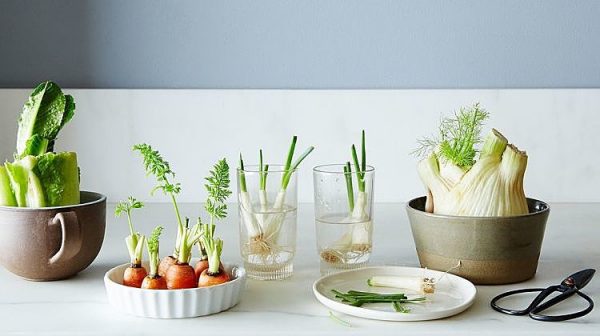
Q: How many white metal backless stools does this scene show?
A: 0